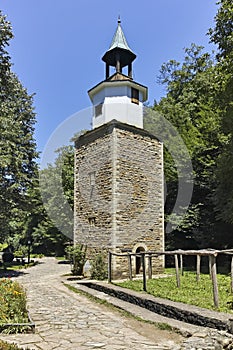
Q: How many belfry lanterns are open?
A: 1